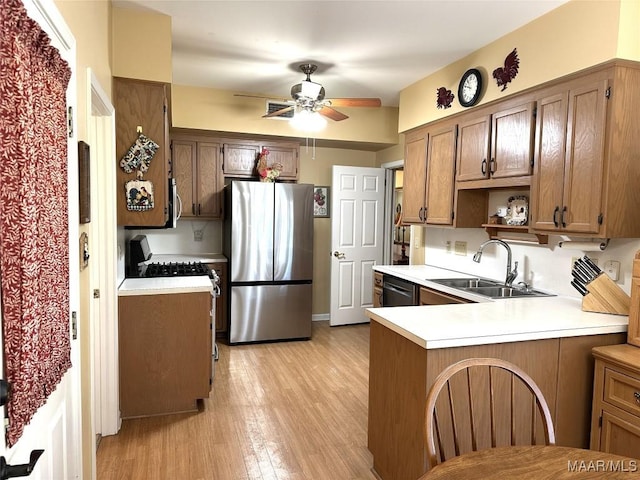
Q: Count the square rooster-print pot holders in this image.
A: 1